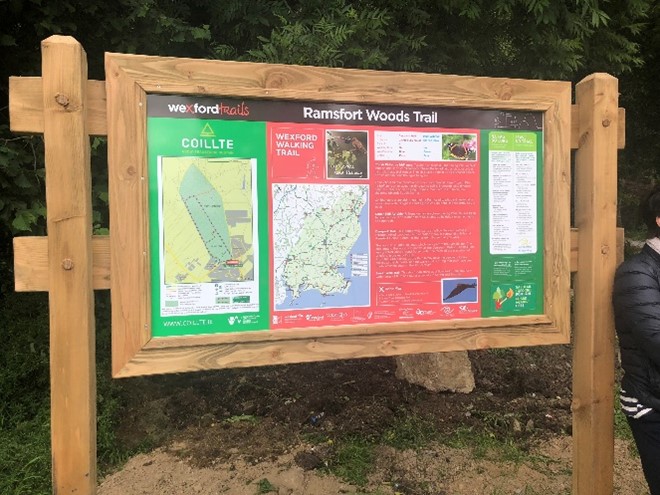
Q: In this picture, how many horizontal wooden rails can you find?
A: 2